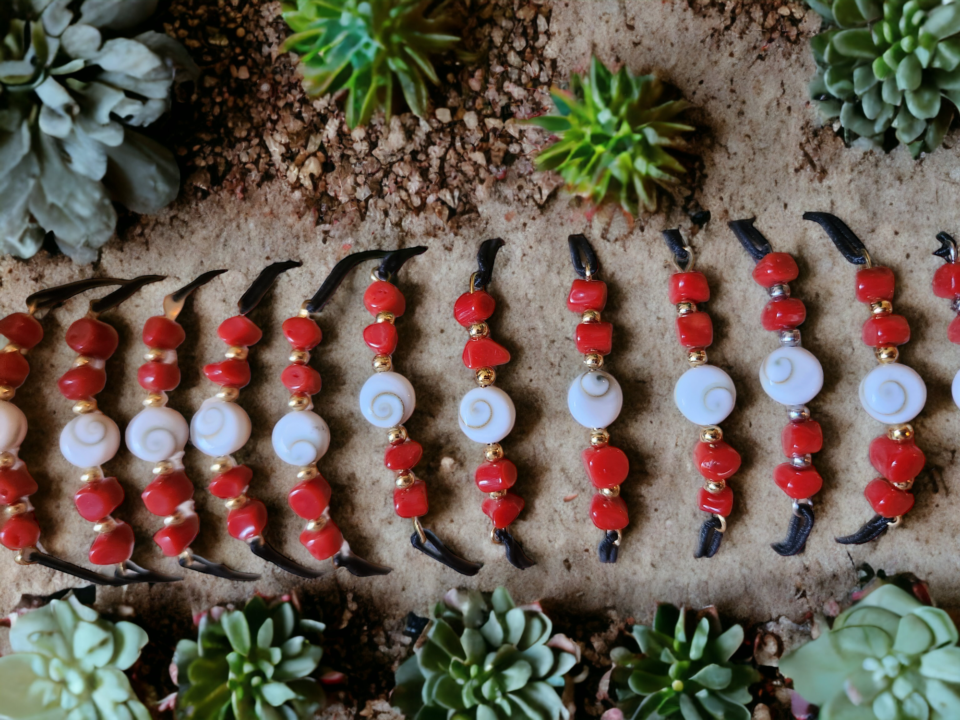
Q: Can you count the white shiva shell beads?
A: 12